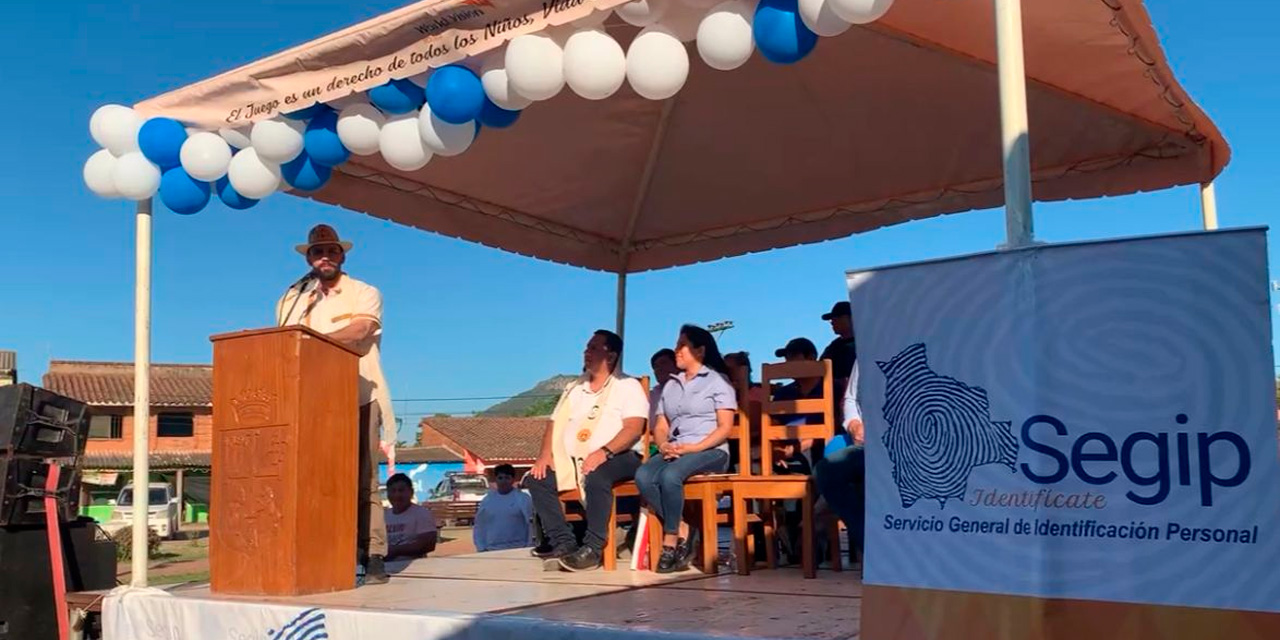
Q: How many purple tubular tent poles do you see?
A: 0